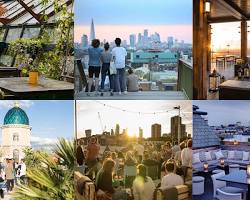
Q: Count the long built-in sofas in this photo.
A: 1